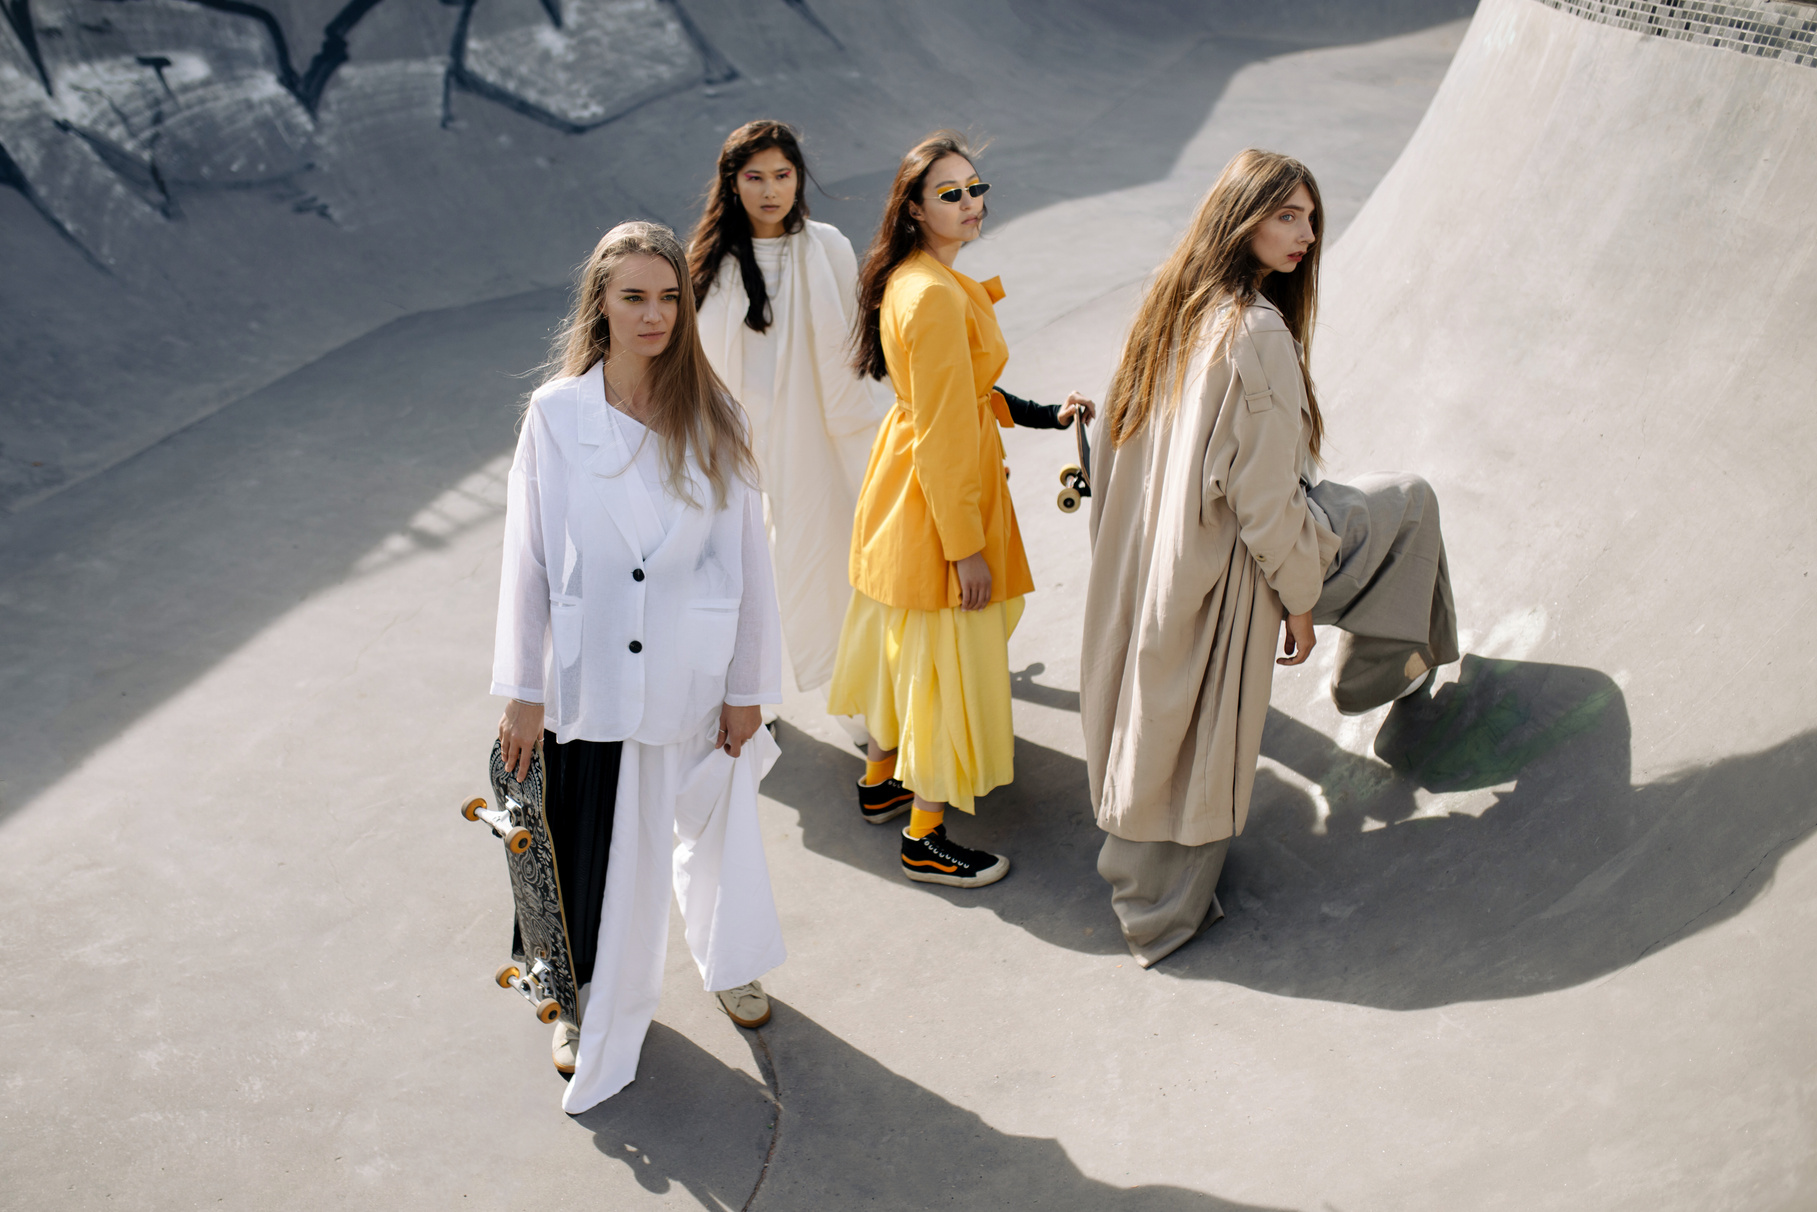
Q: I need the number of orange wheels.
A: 4